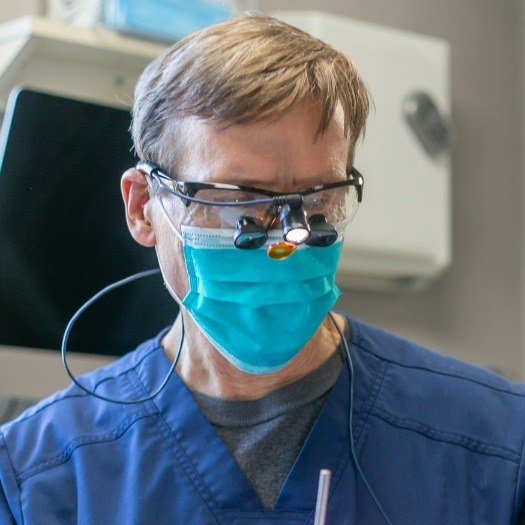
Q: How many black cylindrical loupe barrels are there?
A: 2